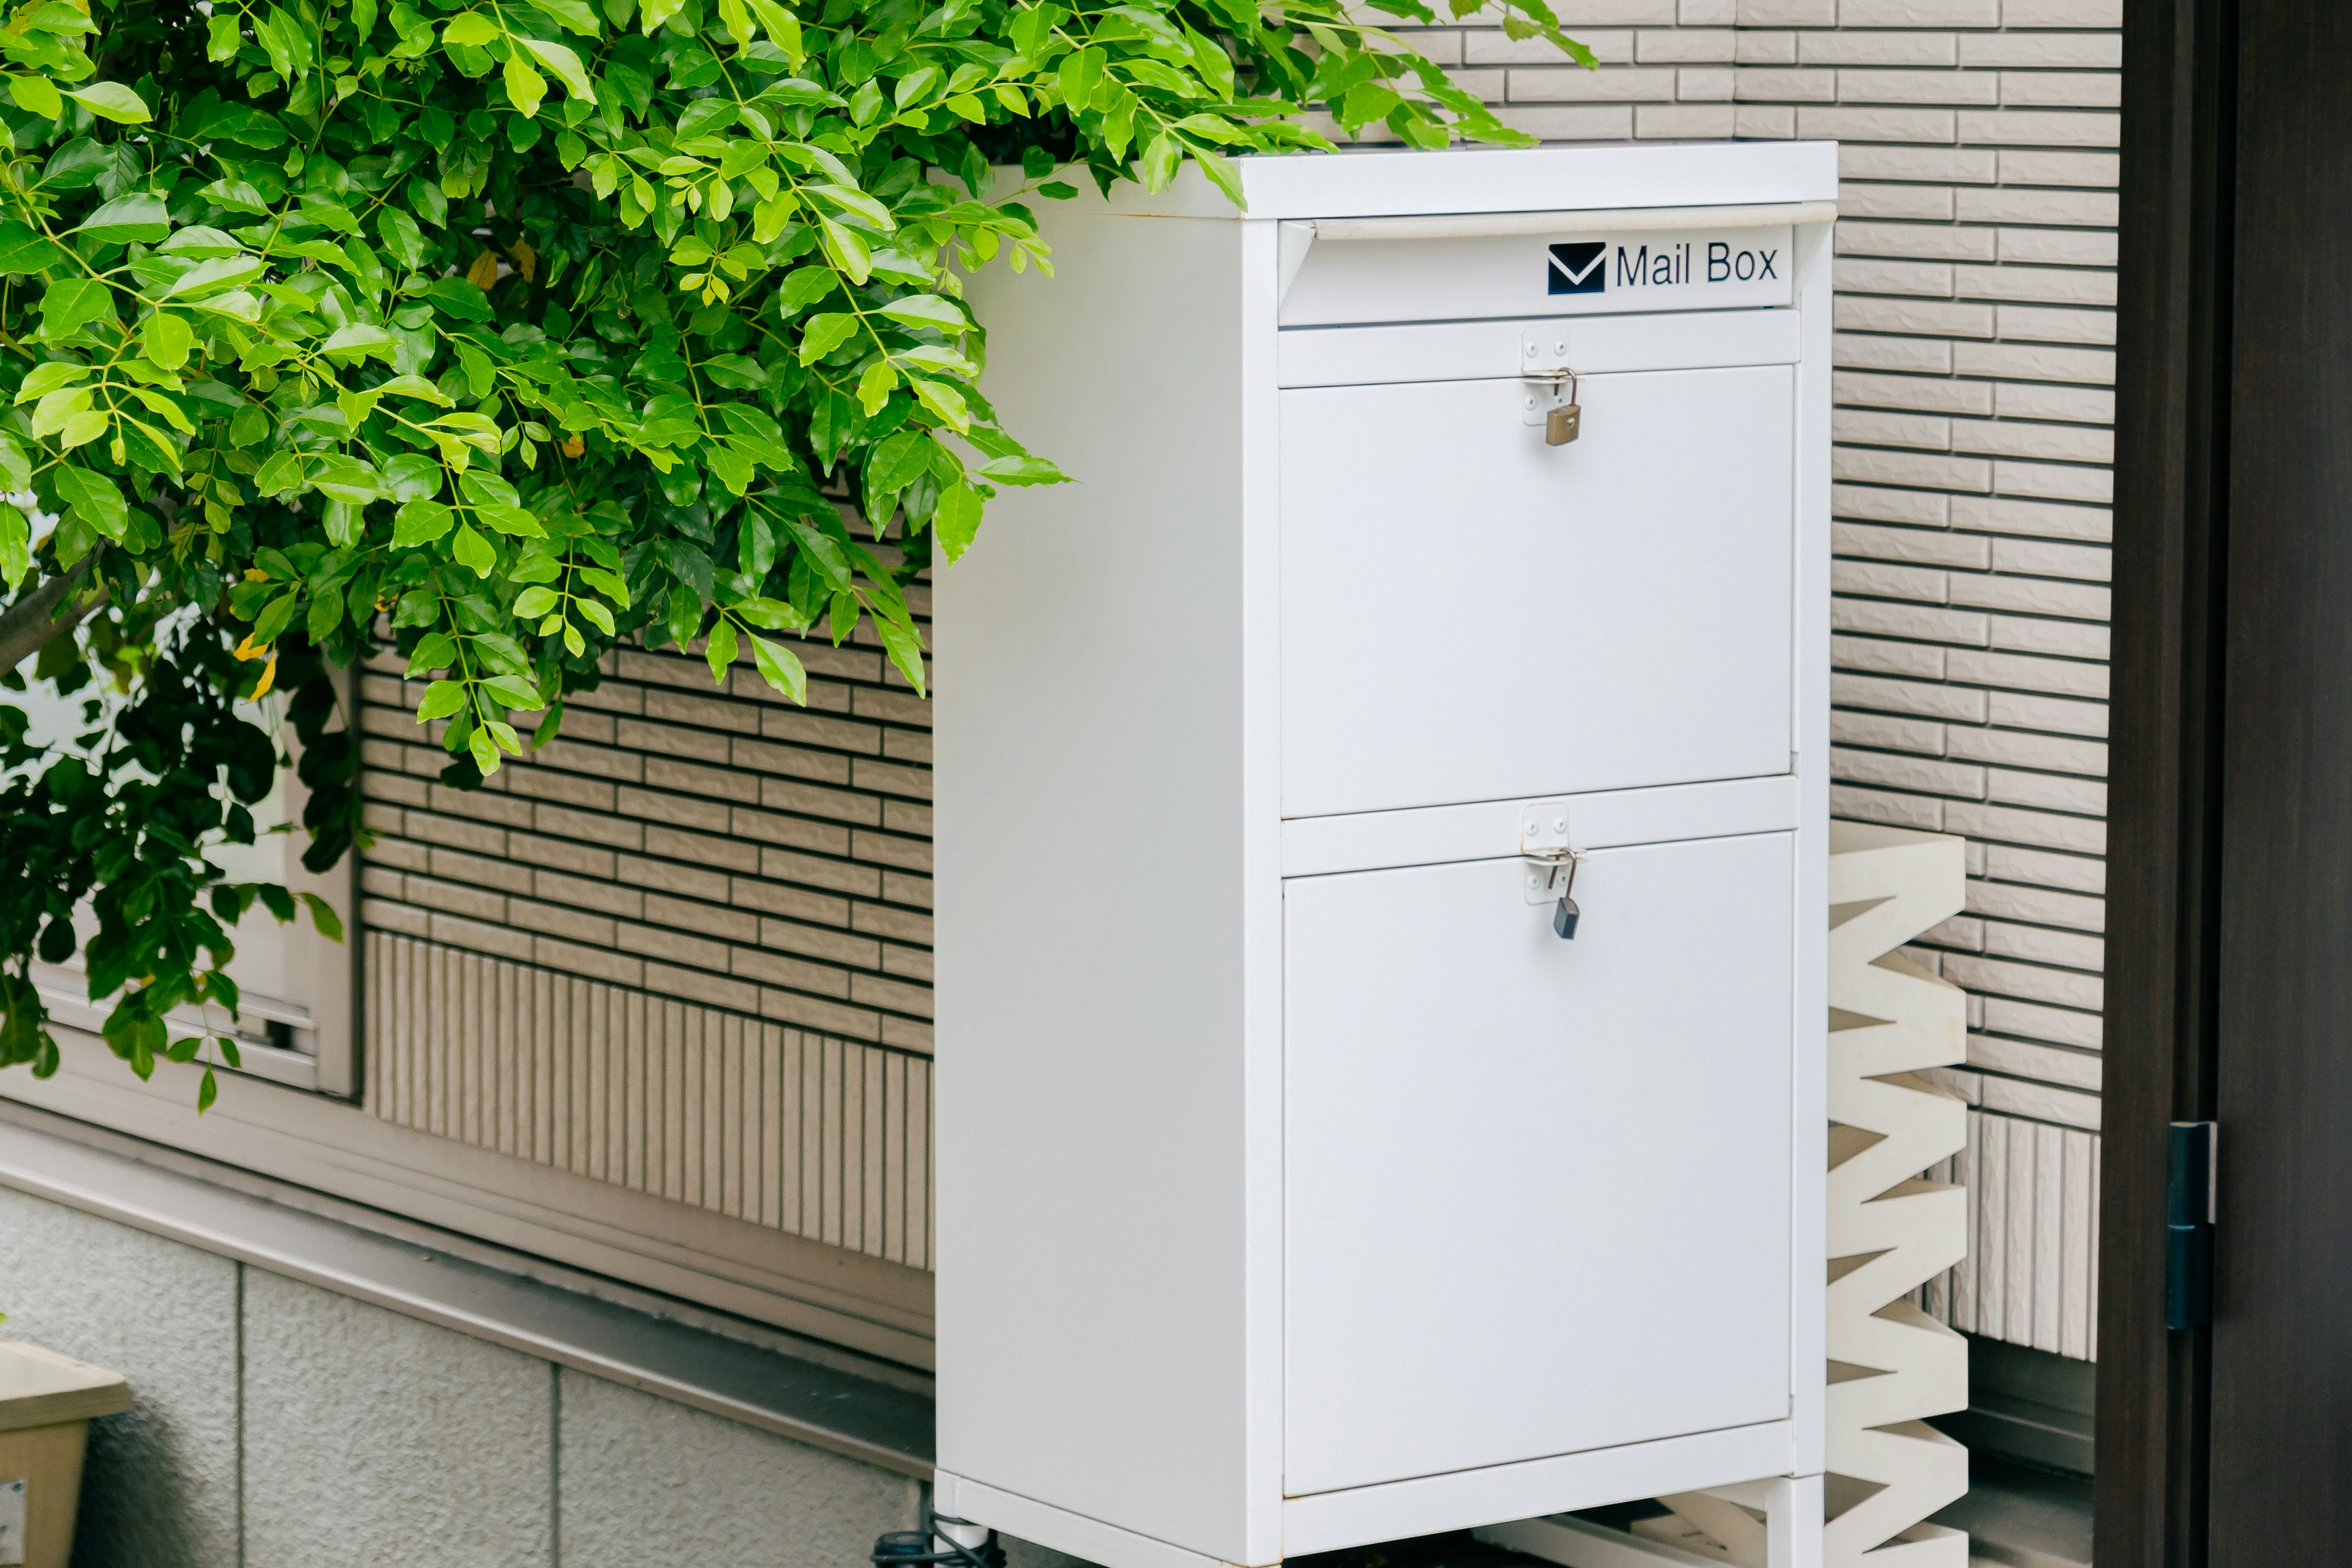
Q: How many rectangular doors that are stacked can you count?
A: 2